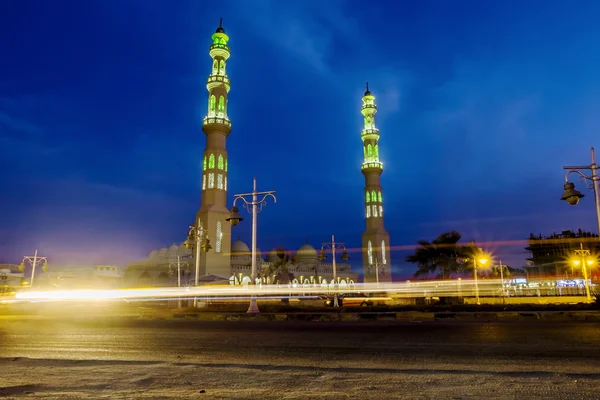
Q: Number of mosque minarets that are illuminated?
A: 2